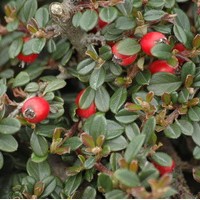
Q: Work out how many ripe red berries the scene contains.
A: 9